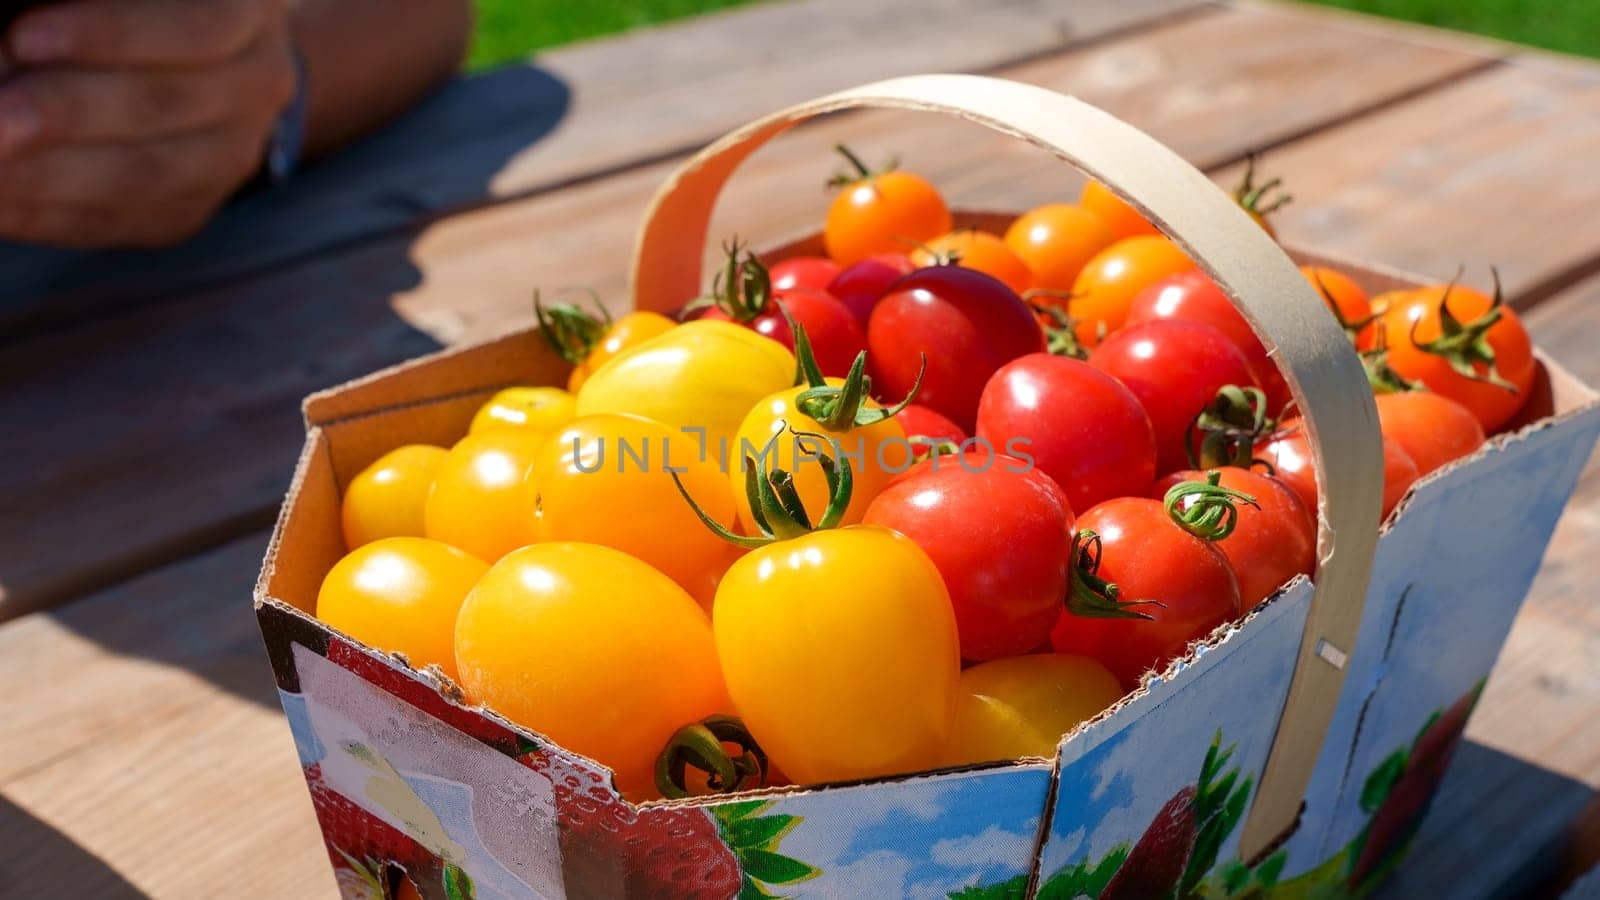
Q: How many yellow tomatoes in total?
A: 11